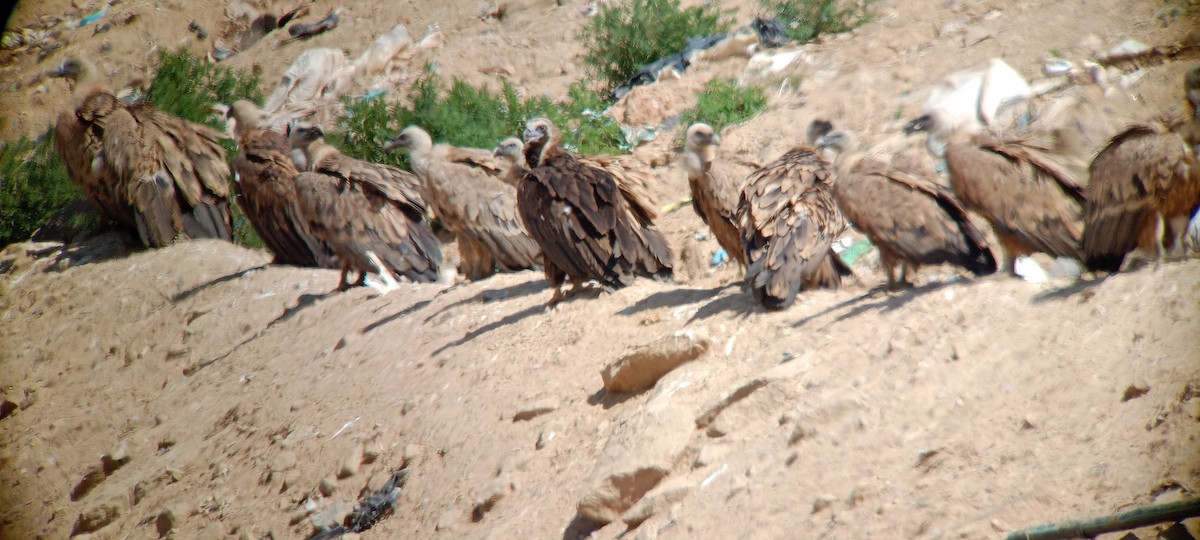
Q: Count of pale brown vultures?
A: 10